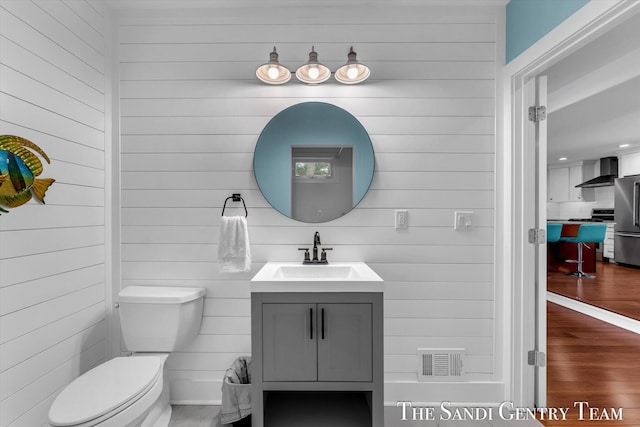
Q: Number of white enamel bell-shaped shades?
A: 3